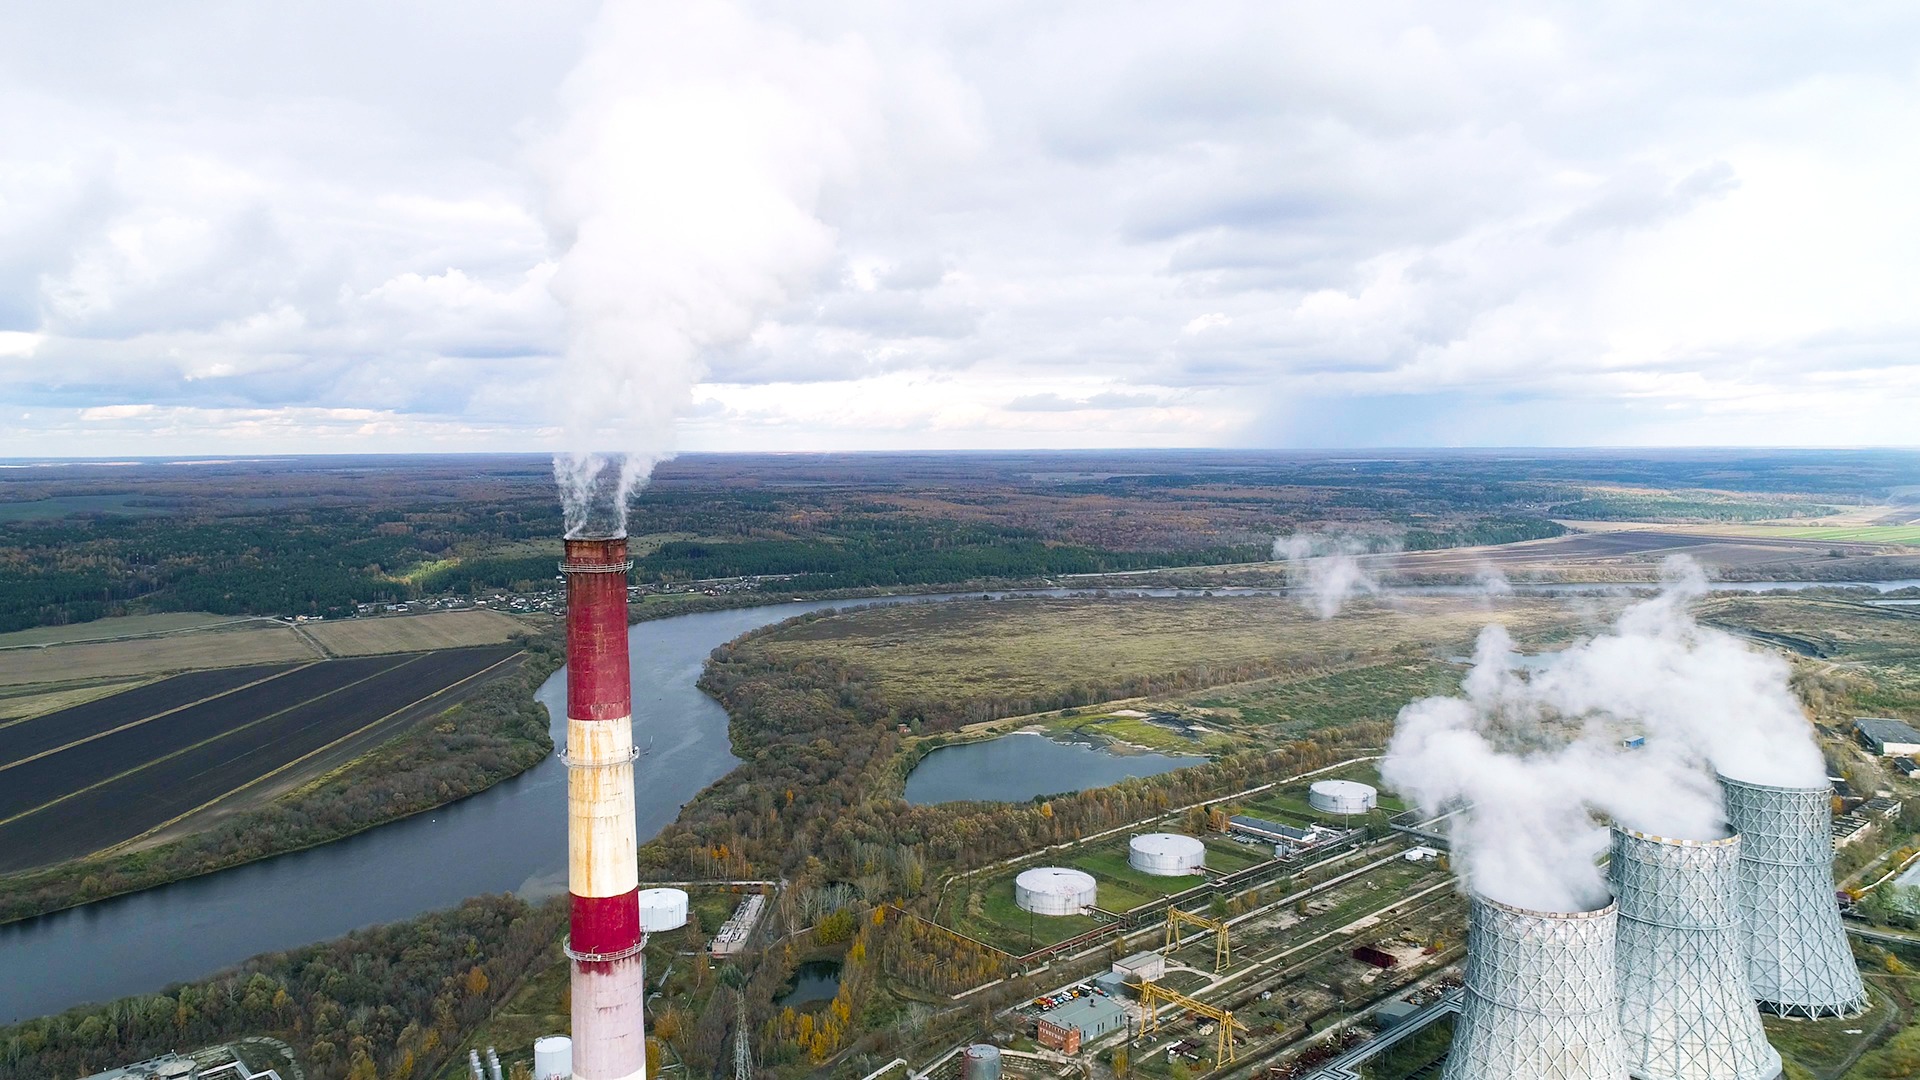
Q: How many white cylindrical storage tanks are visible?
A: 5